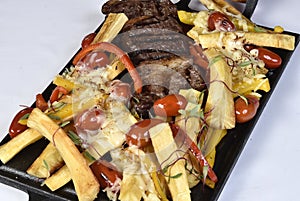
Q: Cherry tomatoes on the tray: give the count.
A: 11